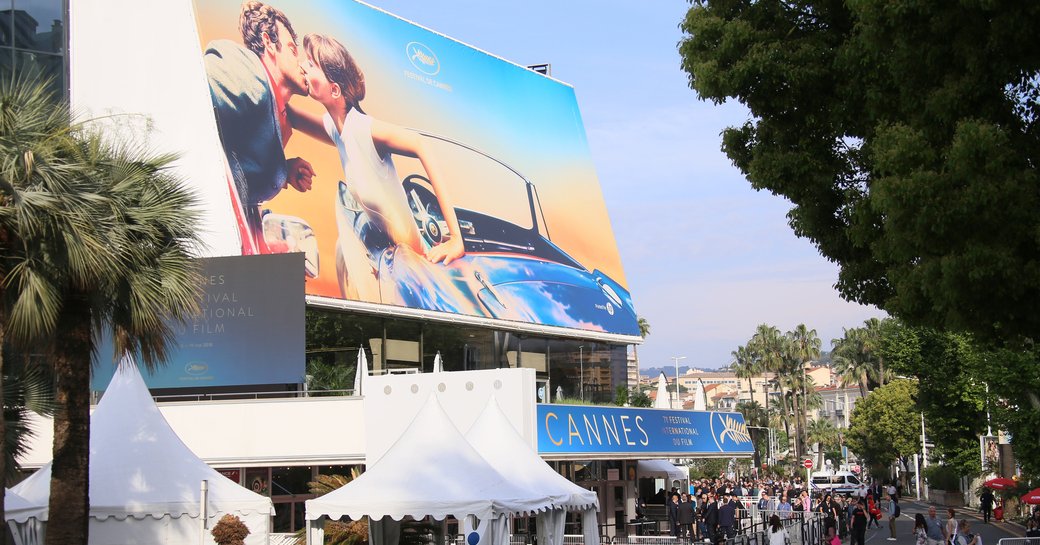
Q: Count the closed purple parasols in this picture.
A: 0